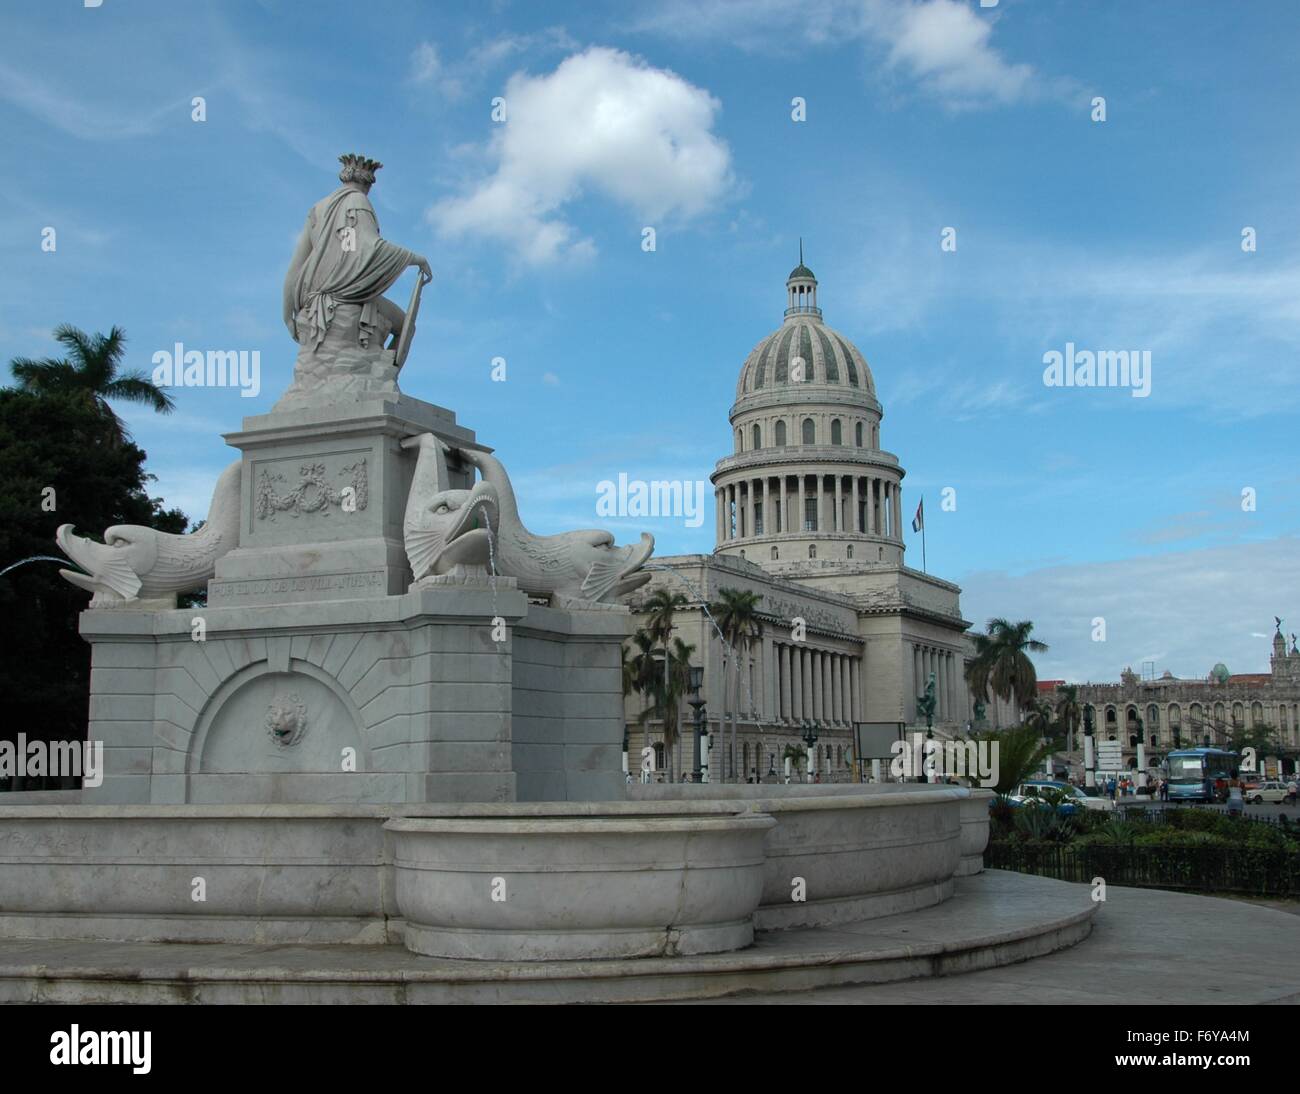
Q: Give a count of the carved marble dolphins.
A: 3